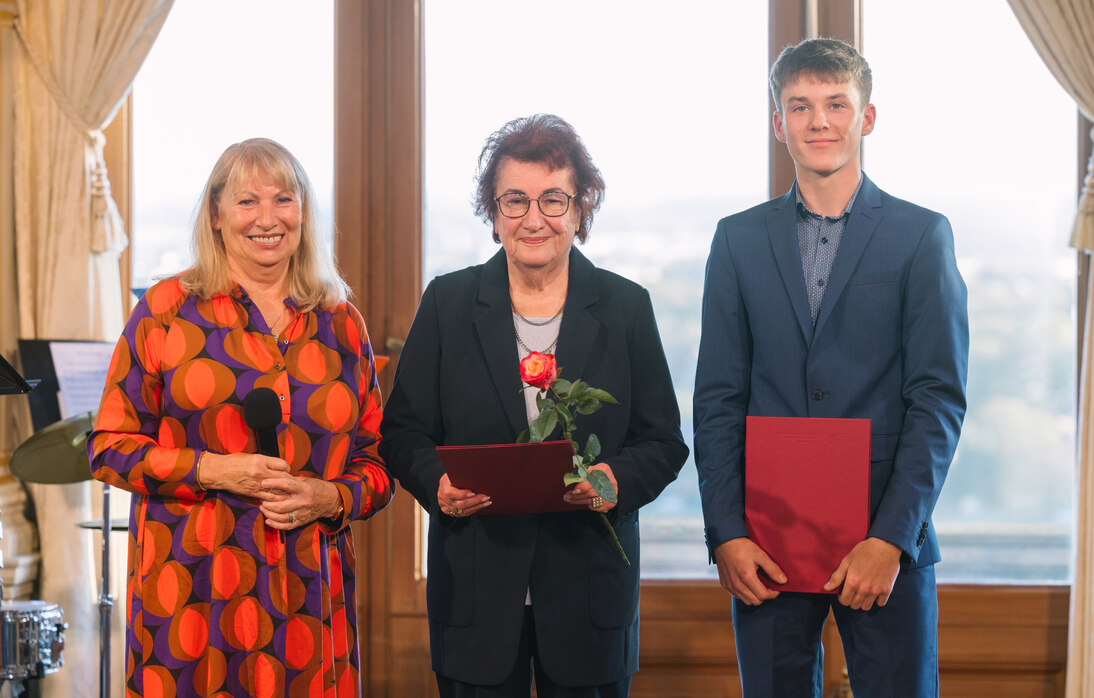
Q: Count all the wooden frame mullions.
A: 2